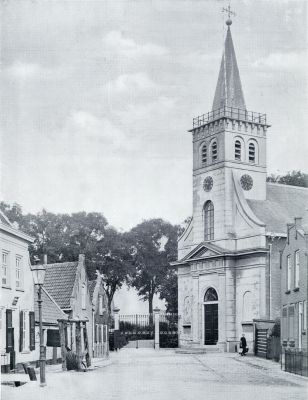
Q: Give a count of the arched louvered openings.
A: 4